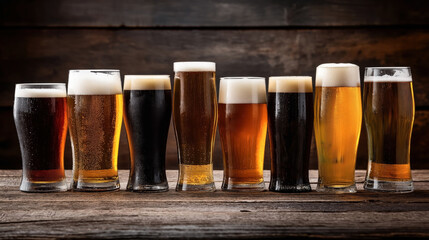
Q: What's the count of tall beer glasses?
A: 8